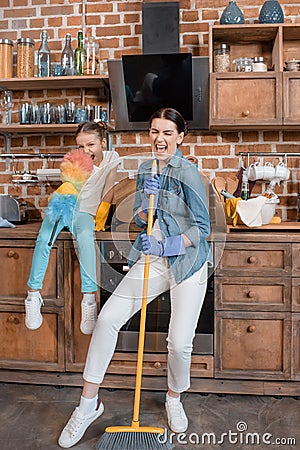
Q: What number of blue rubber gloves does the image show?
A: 2